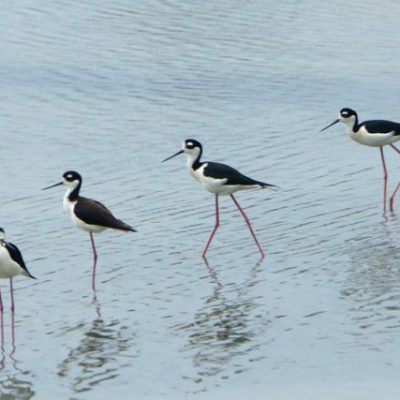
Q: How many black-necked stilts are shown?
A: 4